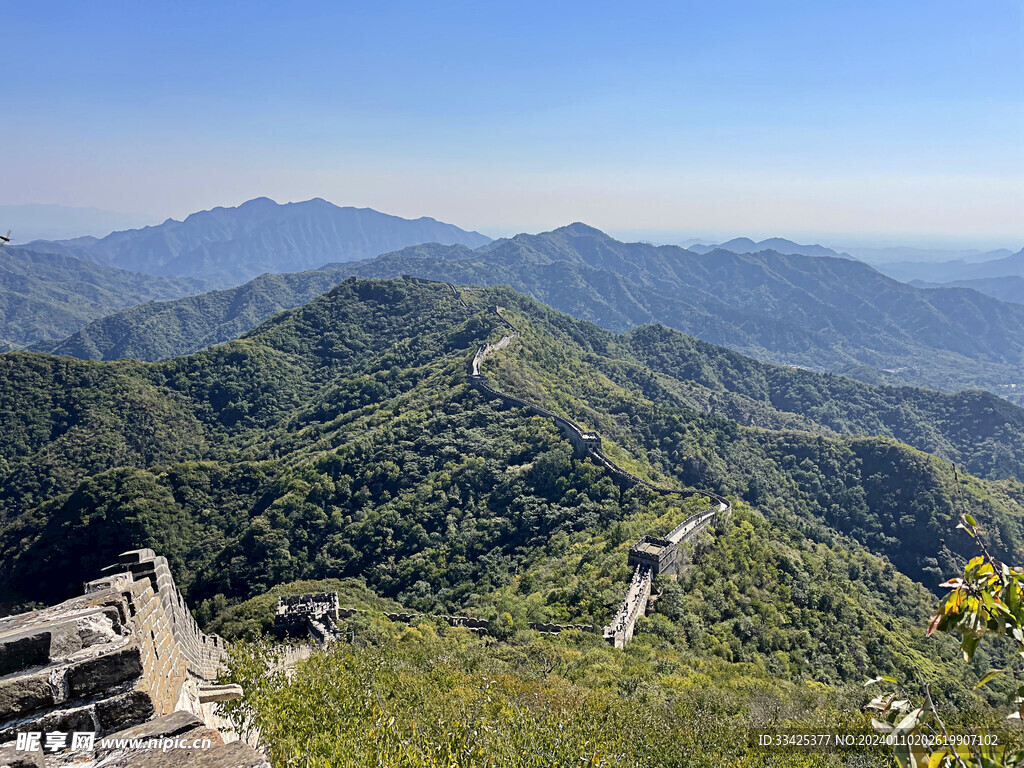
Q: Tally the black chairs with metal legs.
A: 0